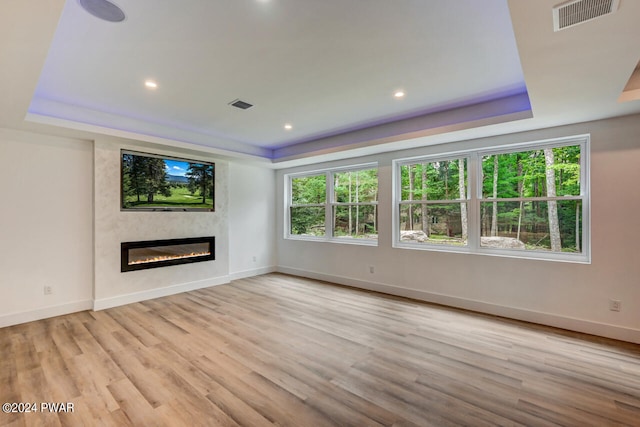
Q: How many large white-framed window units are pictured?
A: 2